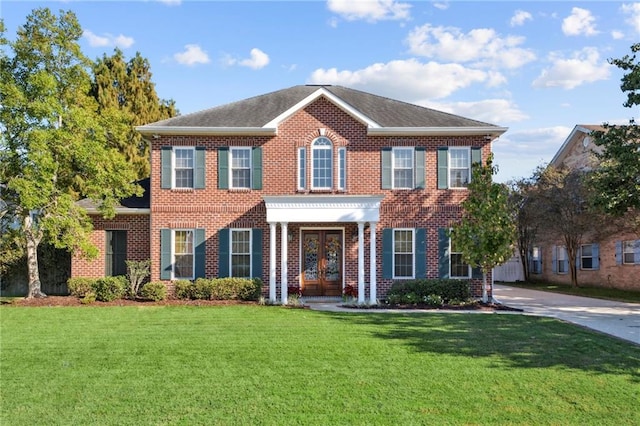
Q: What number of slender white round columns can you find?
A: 4